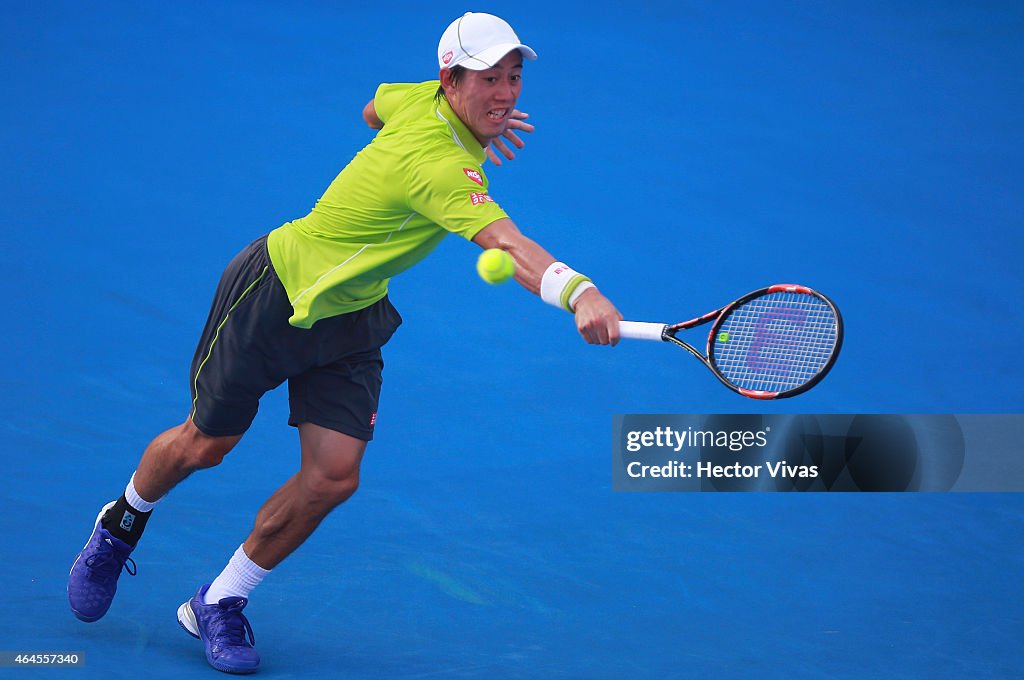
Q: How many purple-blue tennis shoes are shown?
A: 2